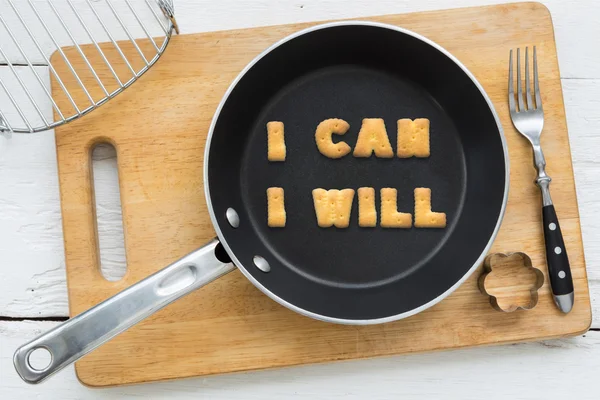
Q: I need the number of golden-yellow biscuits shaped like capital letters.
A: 9